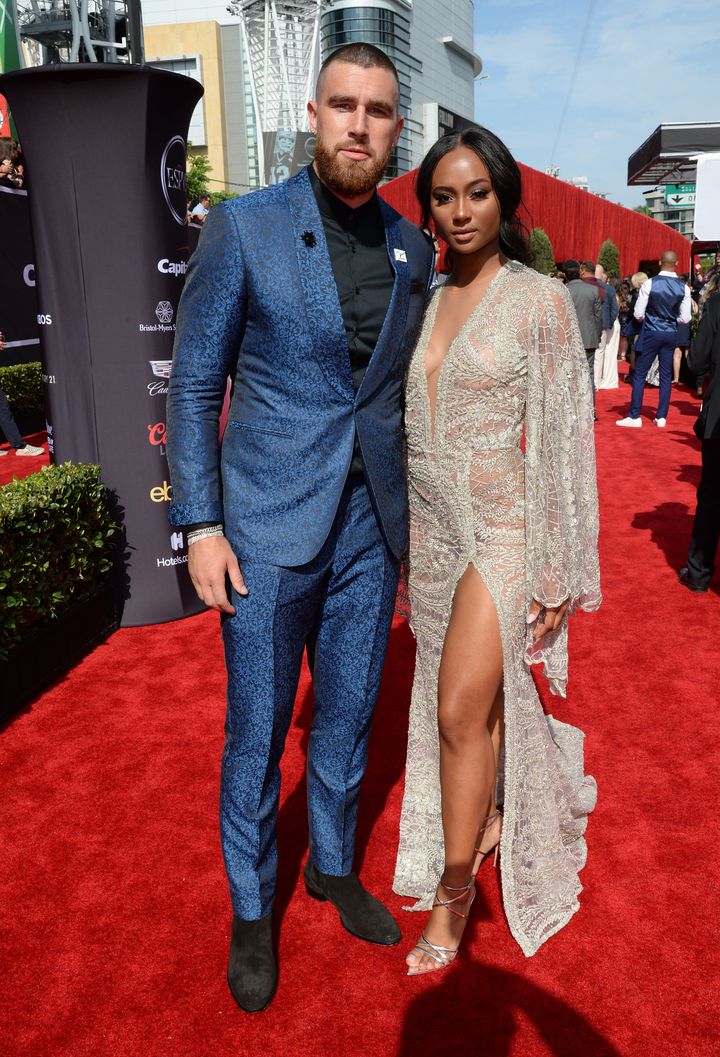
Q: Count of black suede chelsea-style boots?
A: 2